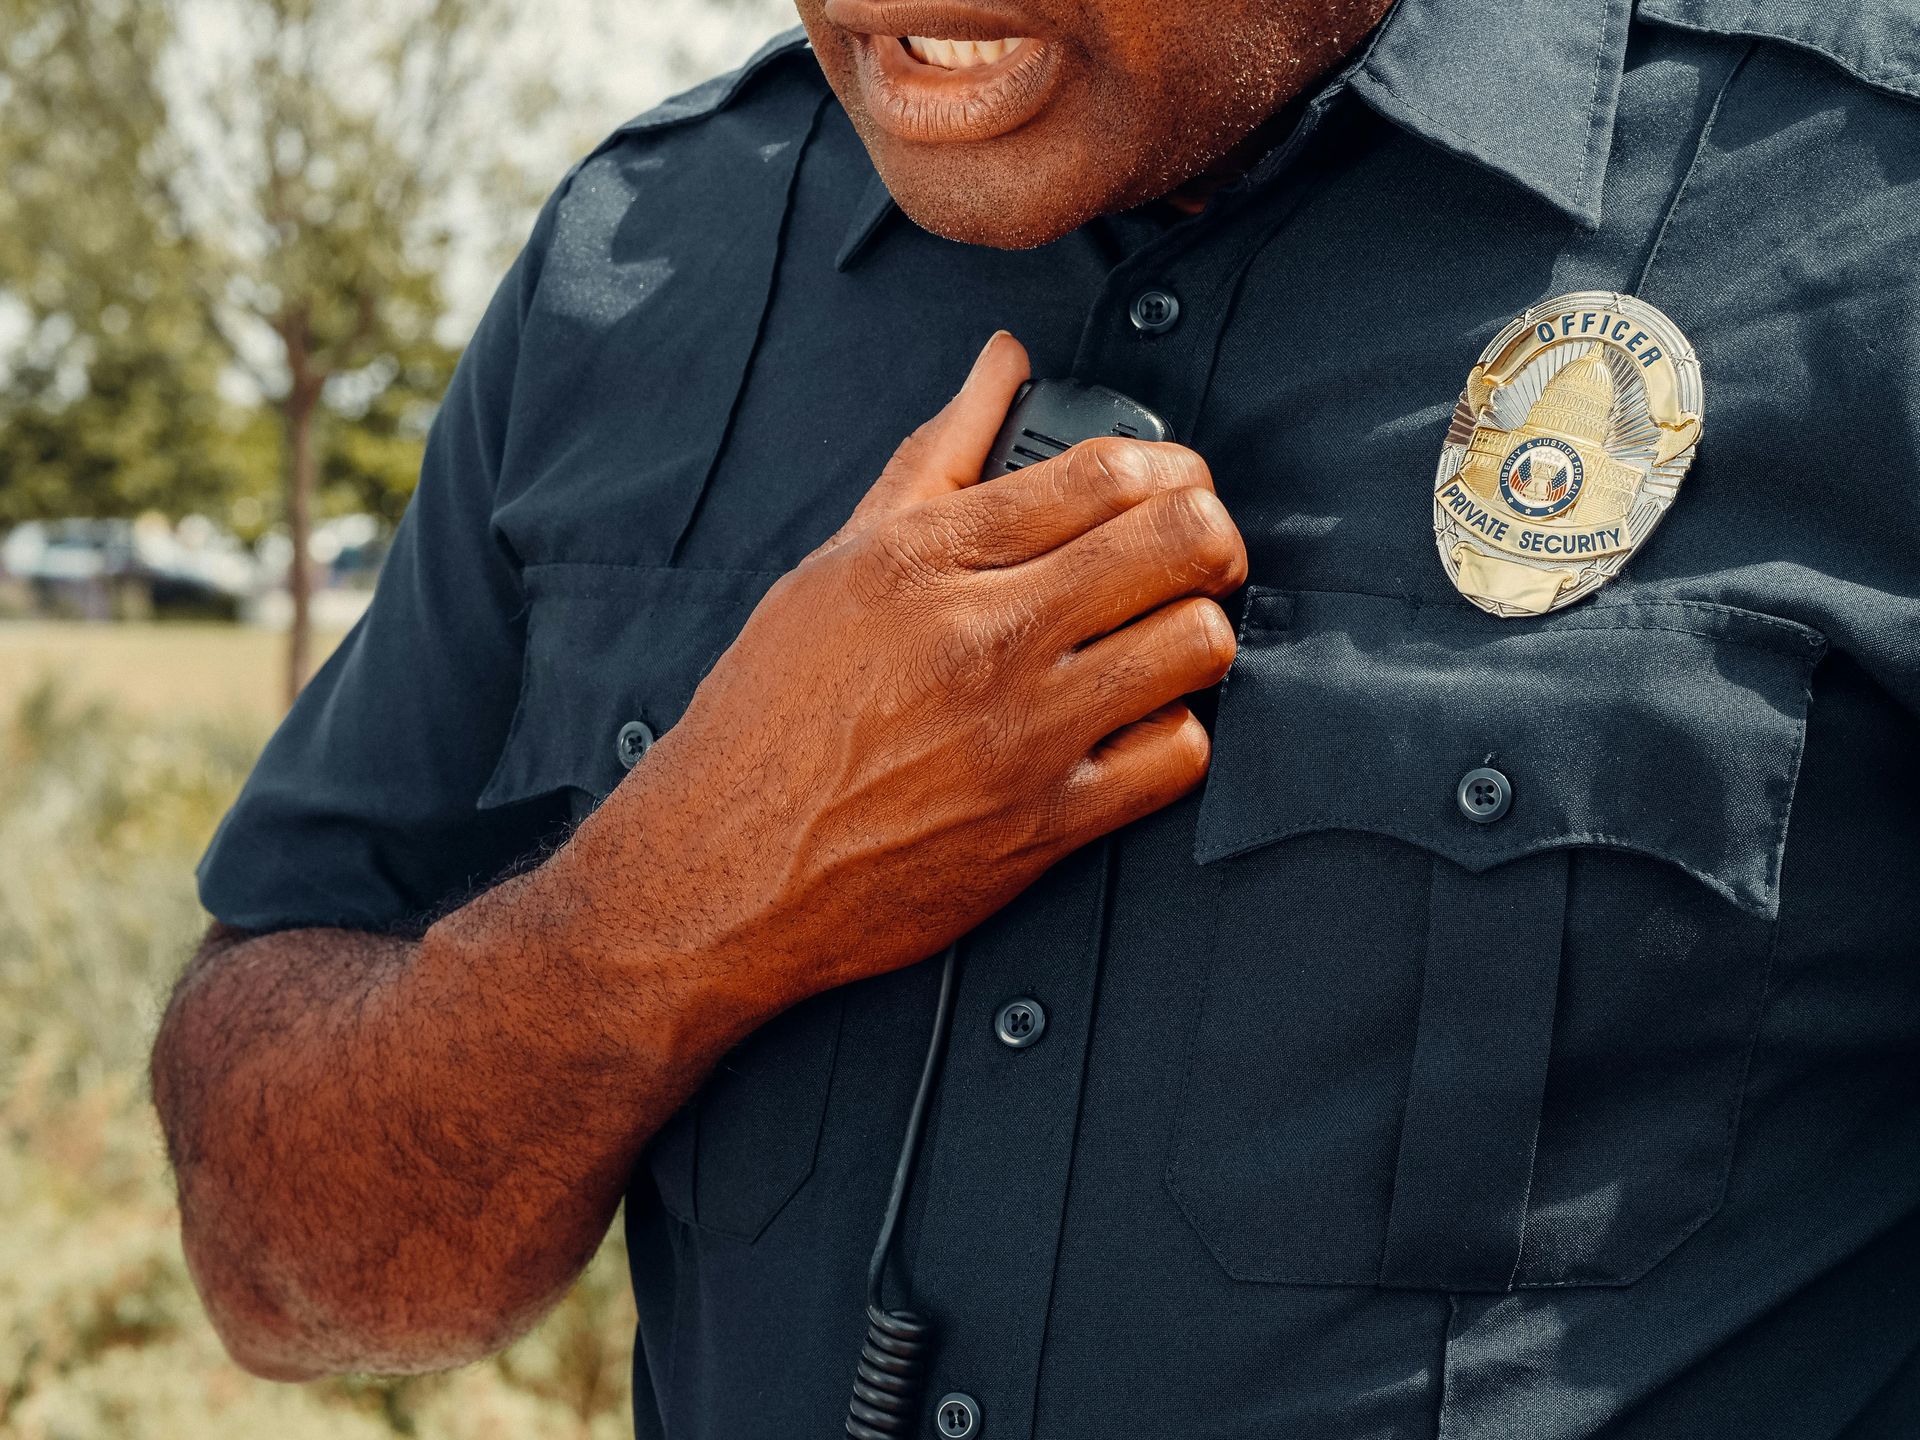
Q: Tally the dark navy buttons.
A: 5